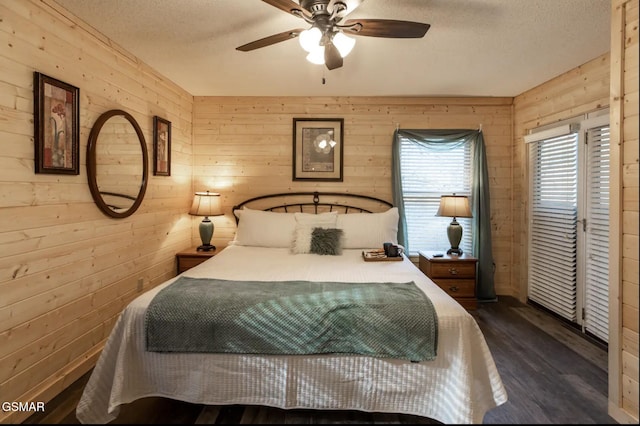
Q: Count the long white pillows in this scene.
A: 2